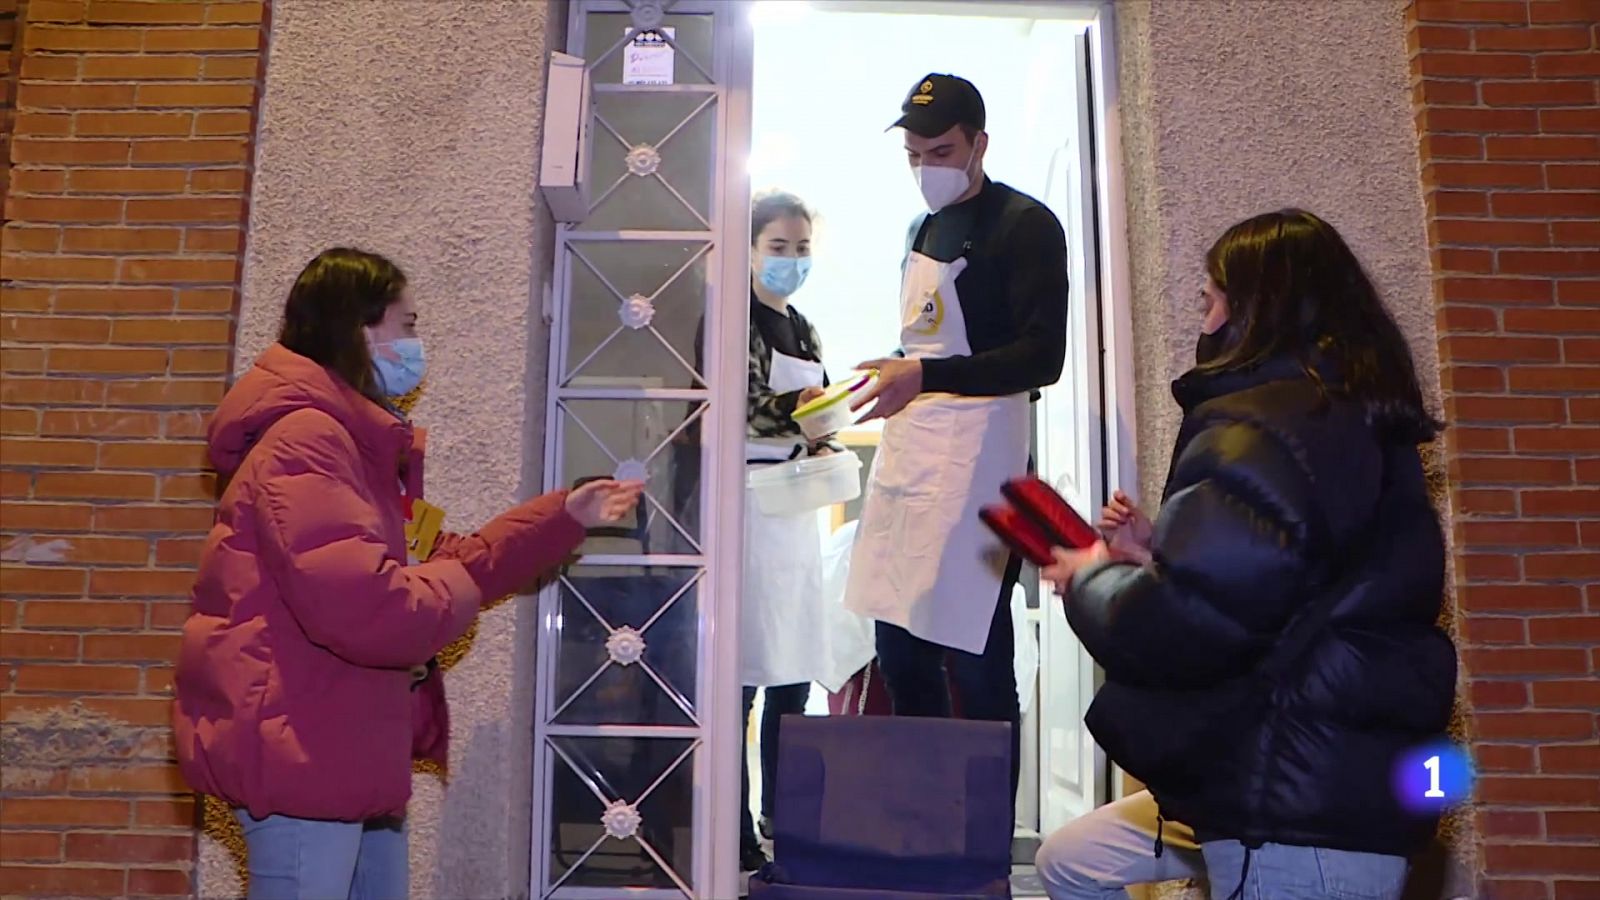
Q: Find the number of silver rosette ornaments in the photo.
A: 6